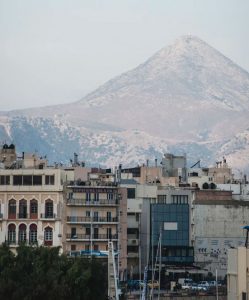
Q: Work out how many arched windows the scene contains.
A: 8